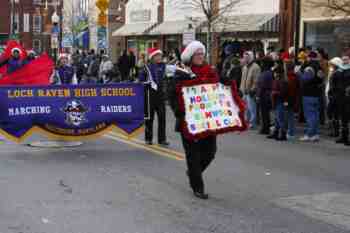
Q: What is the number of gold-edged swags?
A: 3